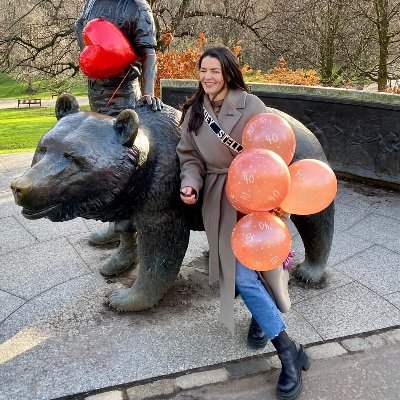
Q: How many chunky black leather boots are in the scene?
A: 2